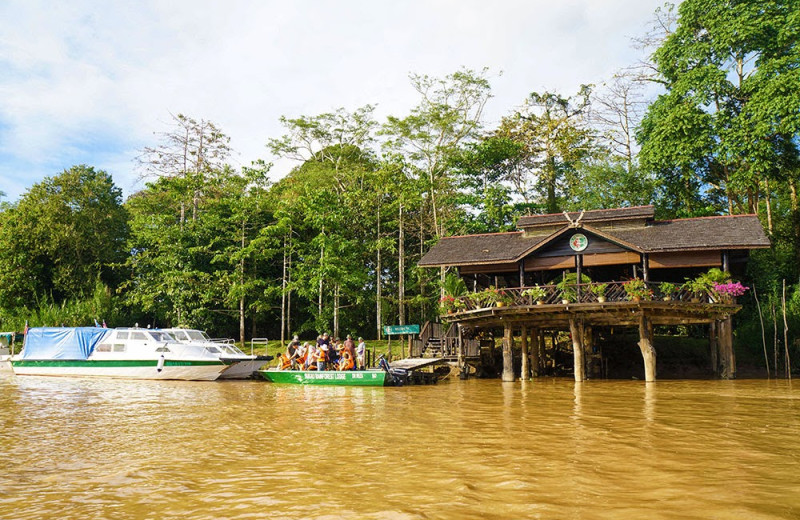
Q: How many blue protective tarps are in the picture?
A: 1